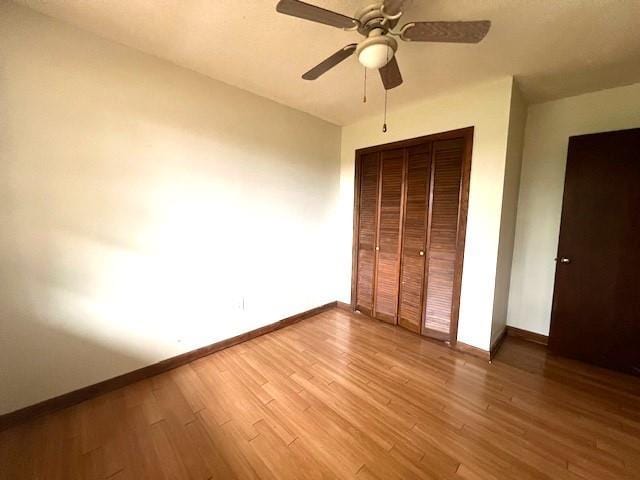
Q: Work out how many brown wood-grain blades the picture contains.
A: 5